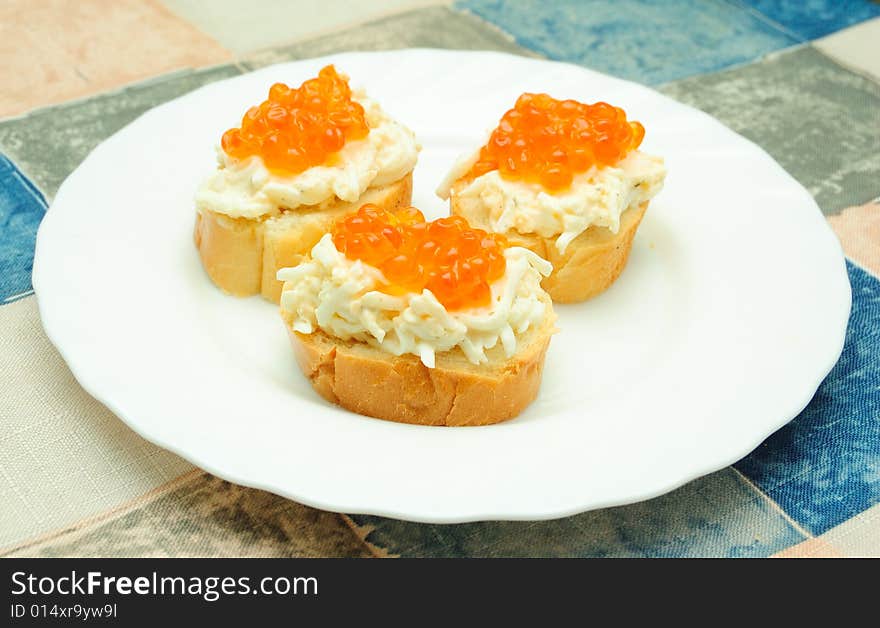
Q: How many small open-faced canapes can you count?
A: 3